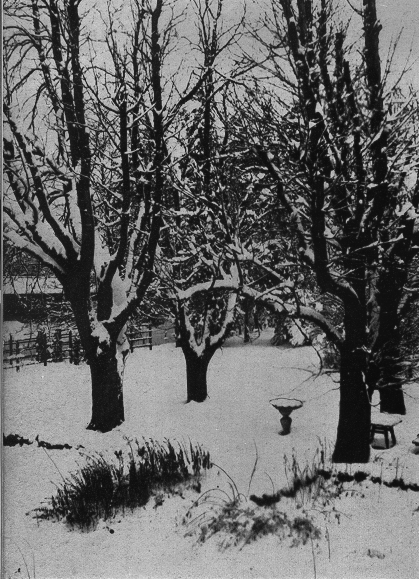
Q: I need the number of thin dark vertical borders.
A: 1